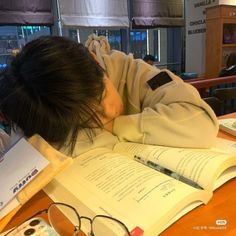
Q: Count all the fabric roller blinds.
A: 3